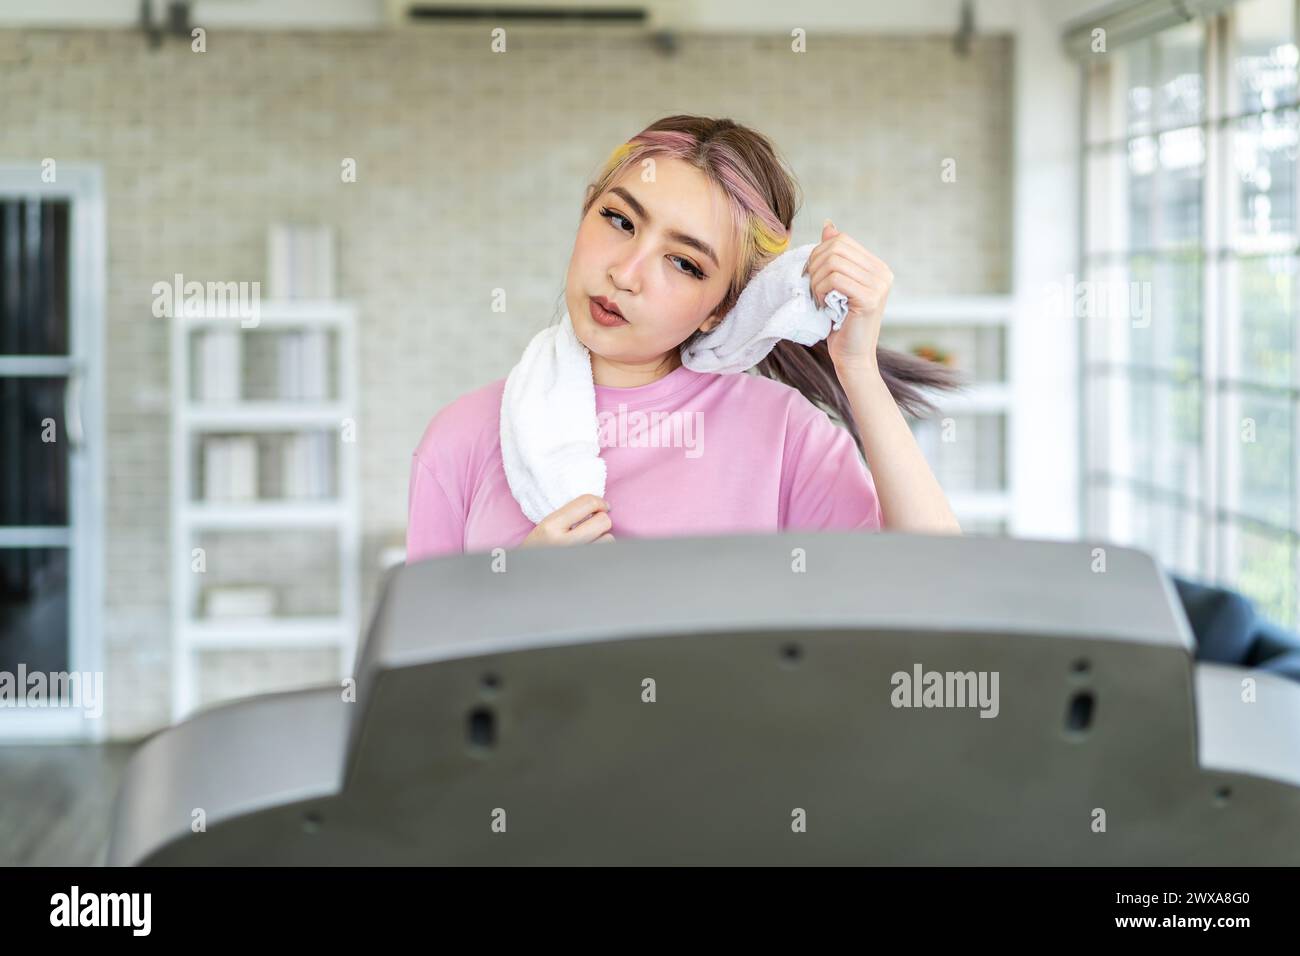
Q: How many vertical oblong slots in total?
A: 2